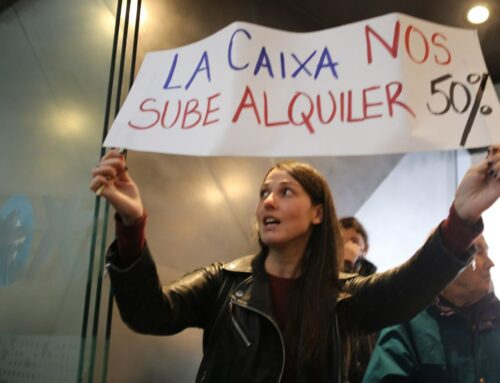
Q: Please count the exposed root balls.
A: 0